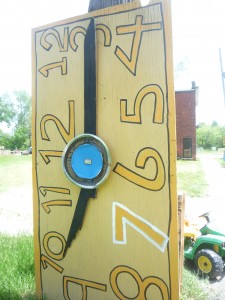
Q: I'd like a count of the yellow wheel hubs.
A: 1